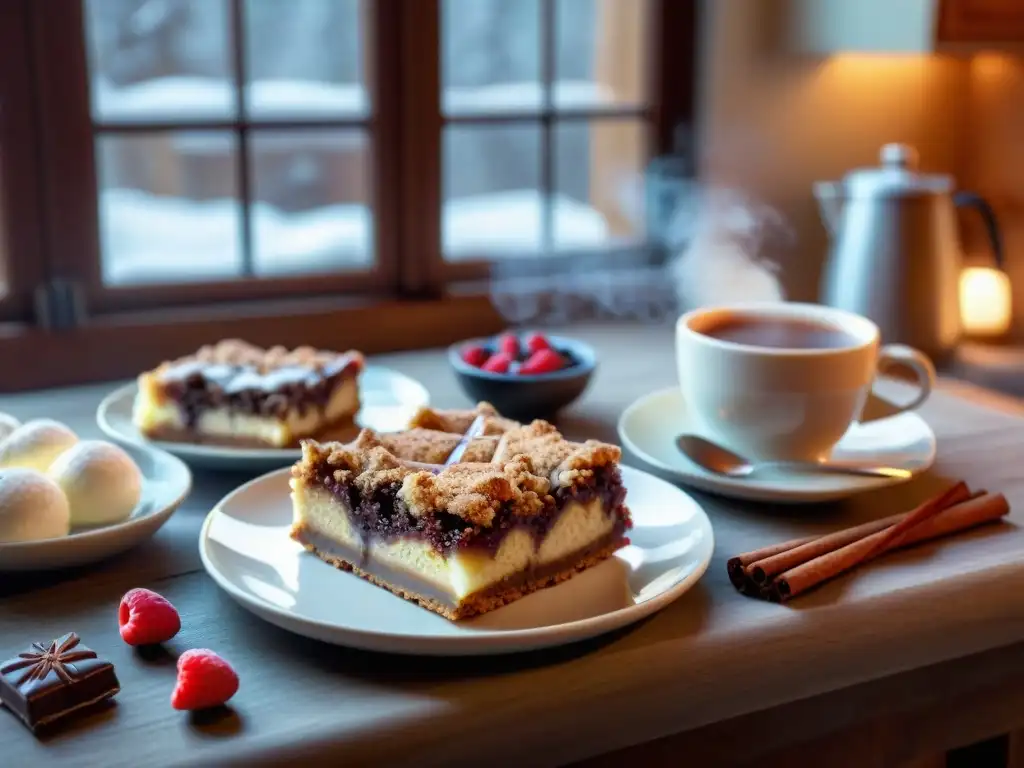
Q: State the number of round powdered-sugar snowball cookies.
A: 4